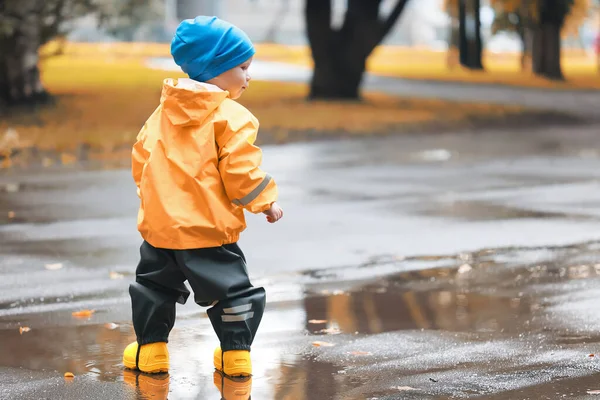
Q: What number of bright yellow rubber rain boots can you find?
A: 2